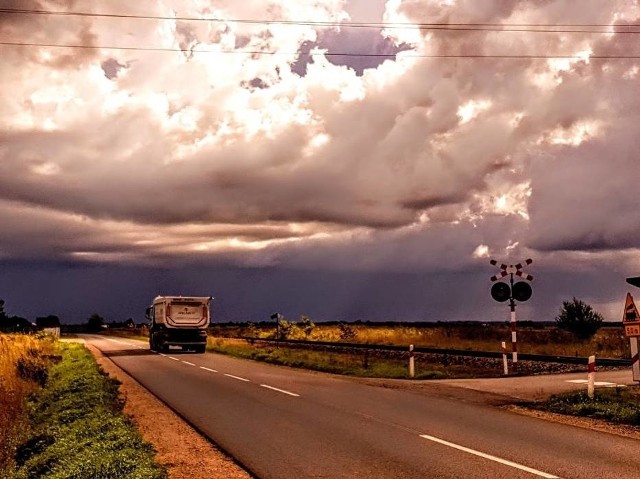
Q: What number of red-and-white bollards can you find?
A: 3